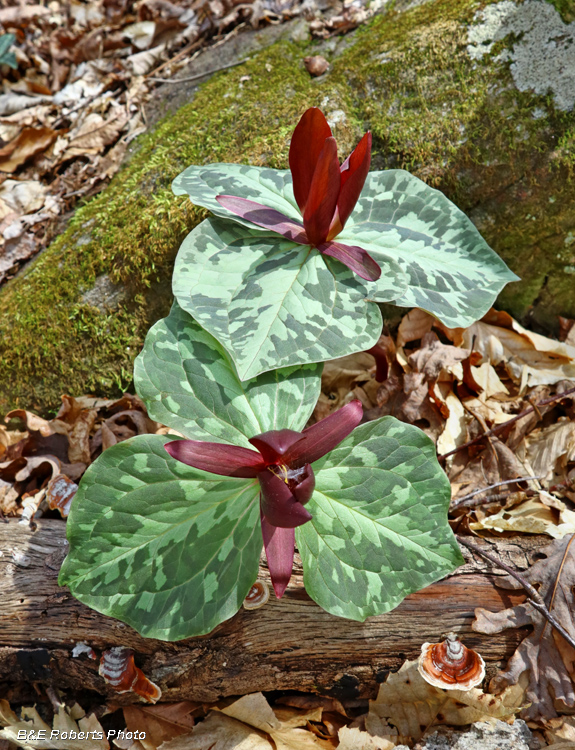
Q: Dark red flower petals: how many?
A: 11